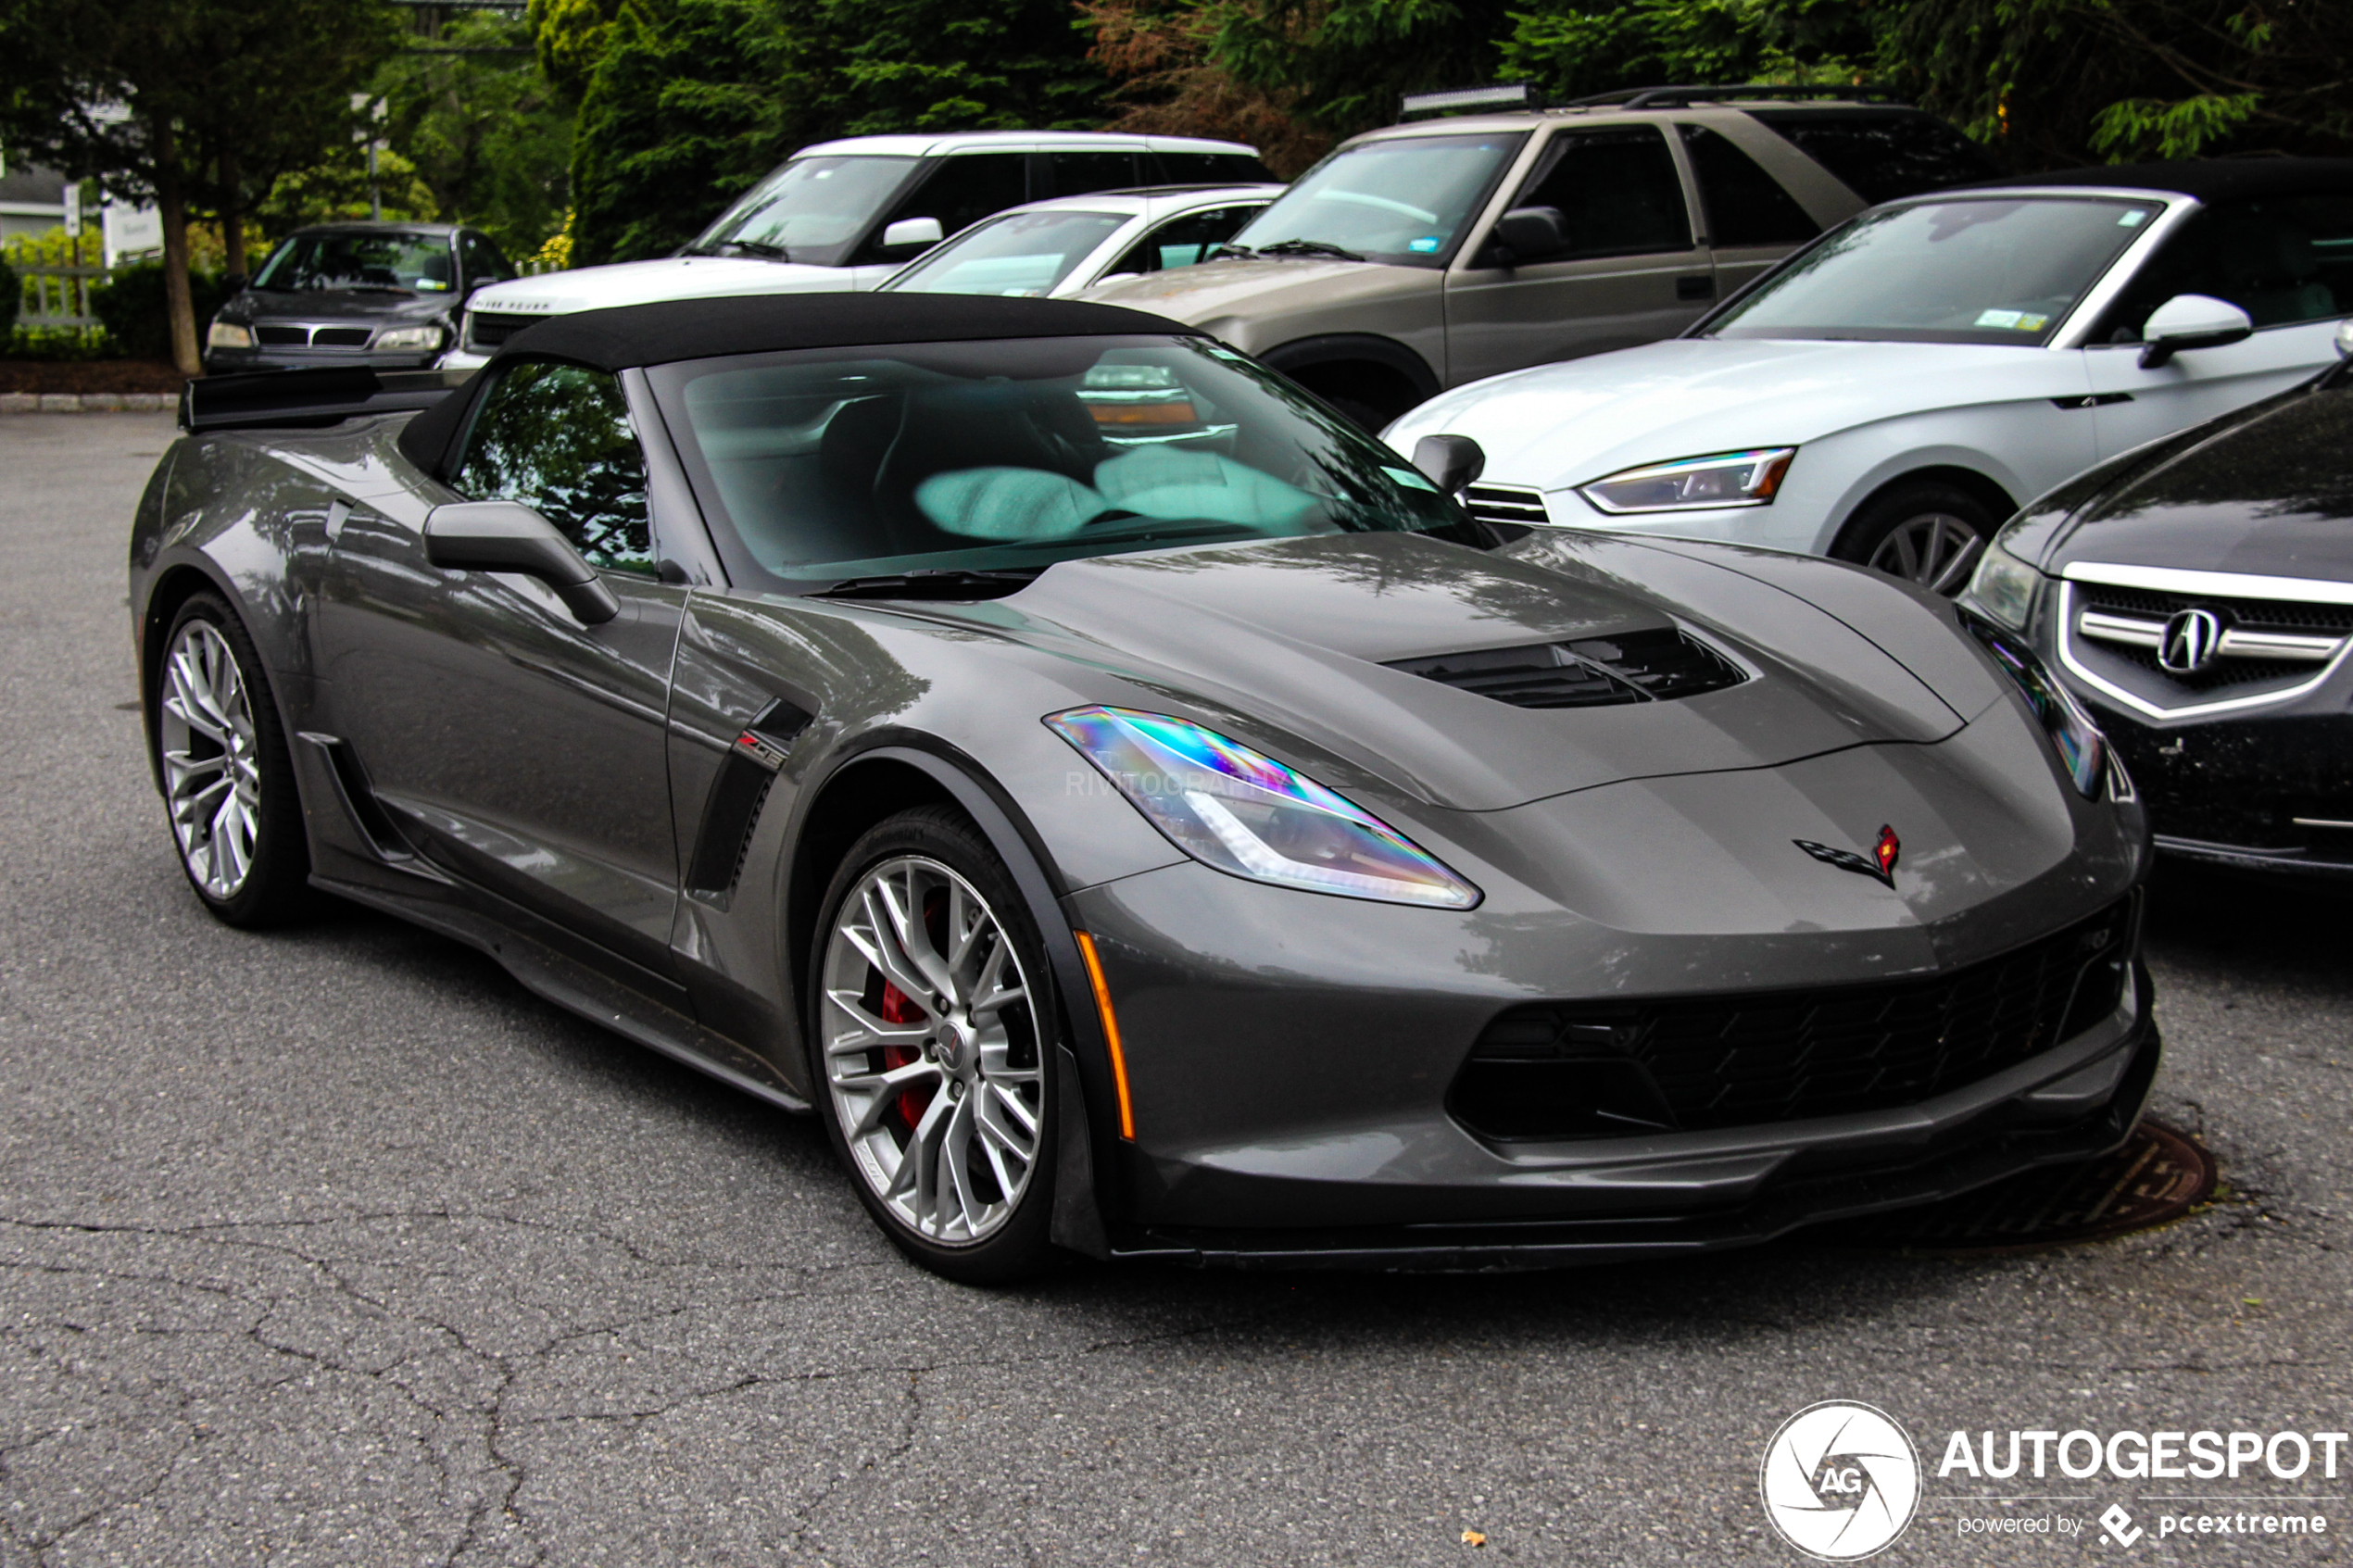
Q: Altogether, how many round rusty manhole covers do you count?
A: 1